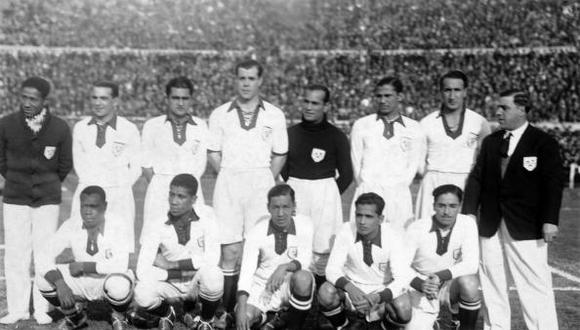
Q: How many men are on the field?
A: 13